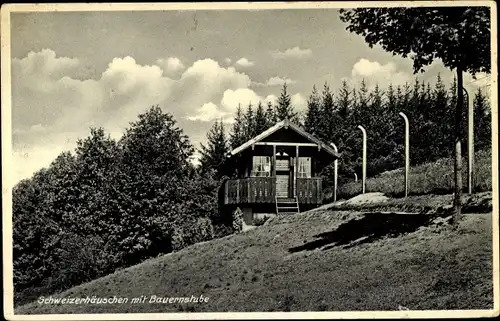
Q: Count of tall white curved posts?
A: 4